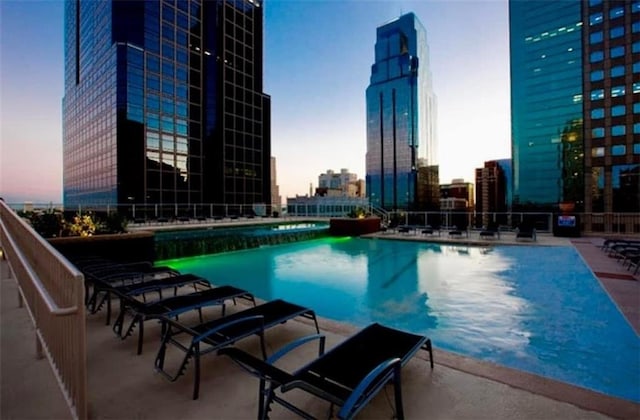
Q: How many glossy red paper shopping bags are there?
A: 0